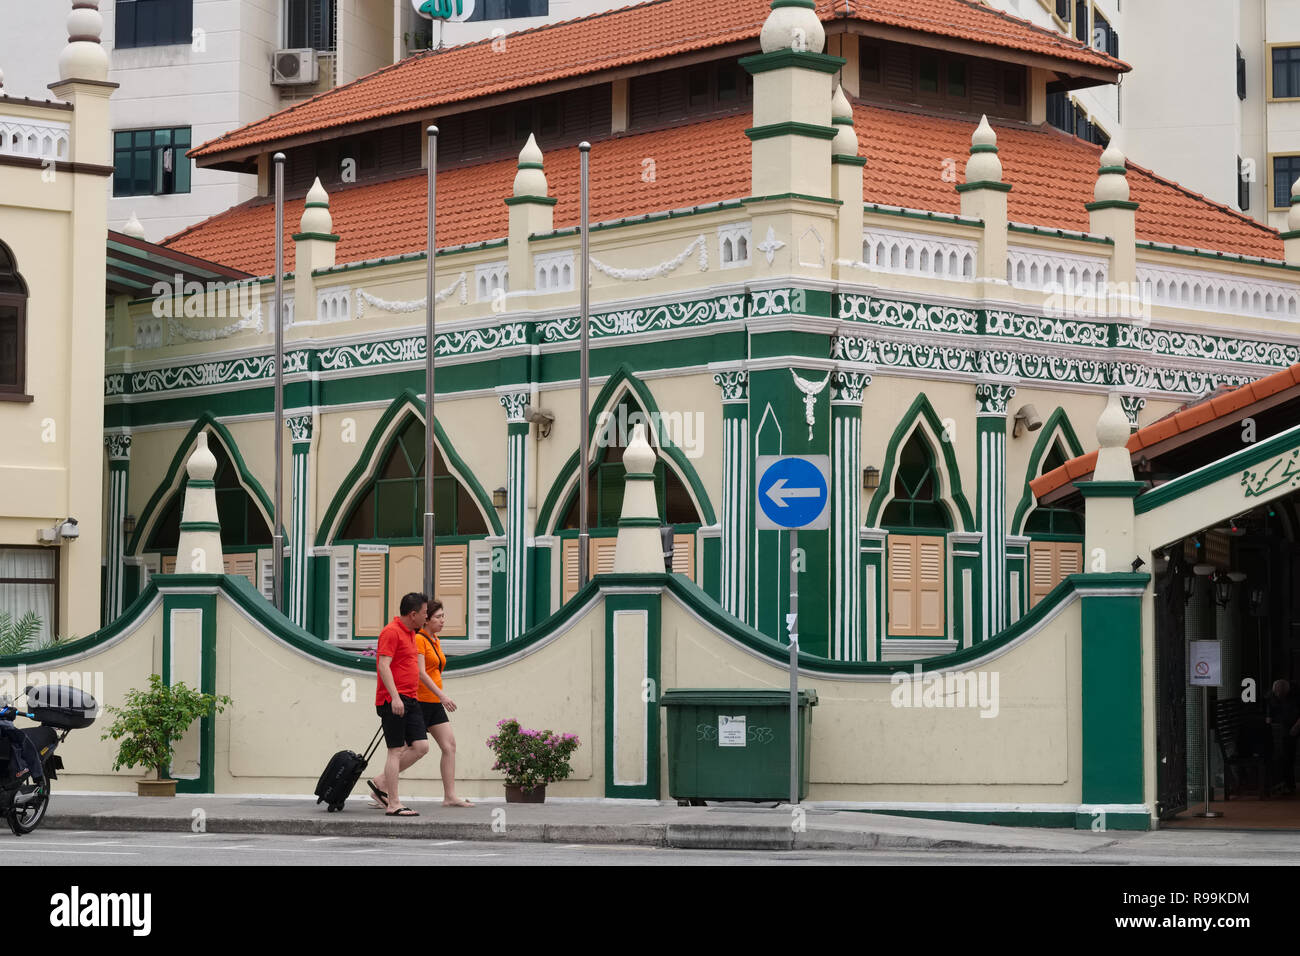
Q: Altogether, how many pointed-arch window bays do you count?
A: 5